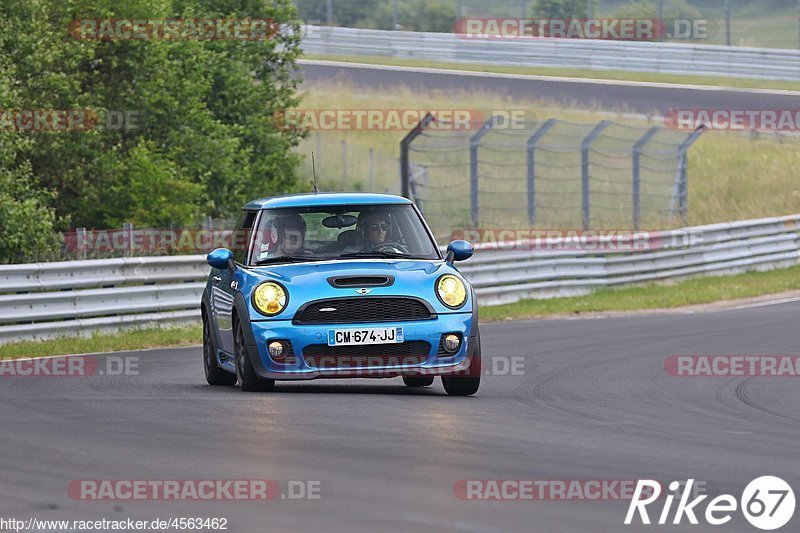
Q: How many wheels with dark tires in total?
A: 4